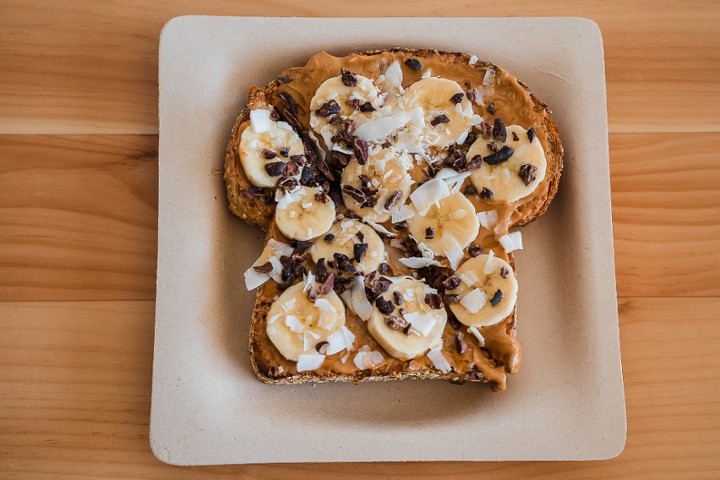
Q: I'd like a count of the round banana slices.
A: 11